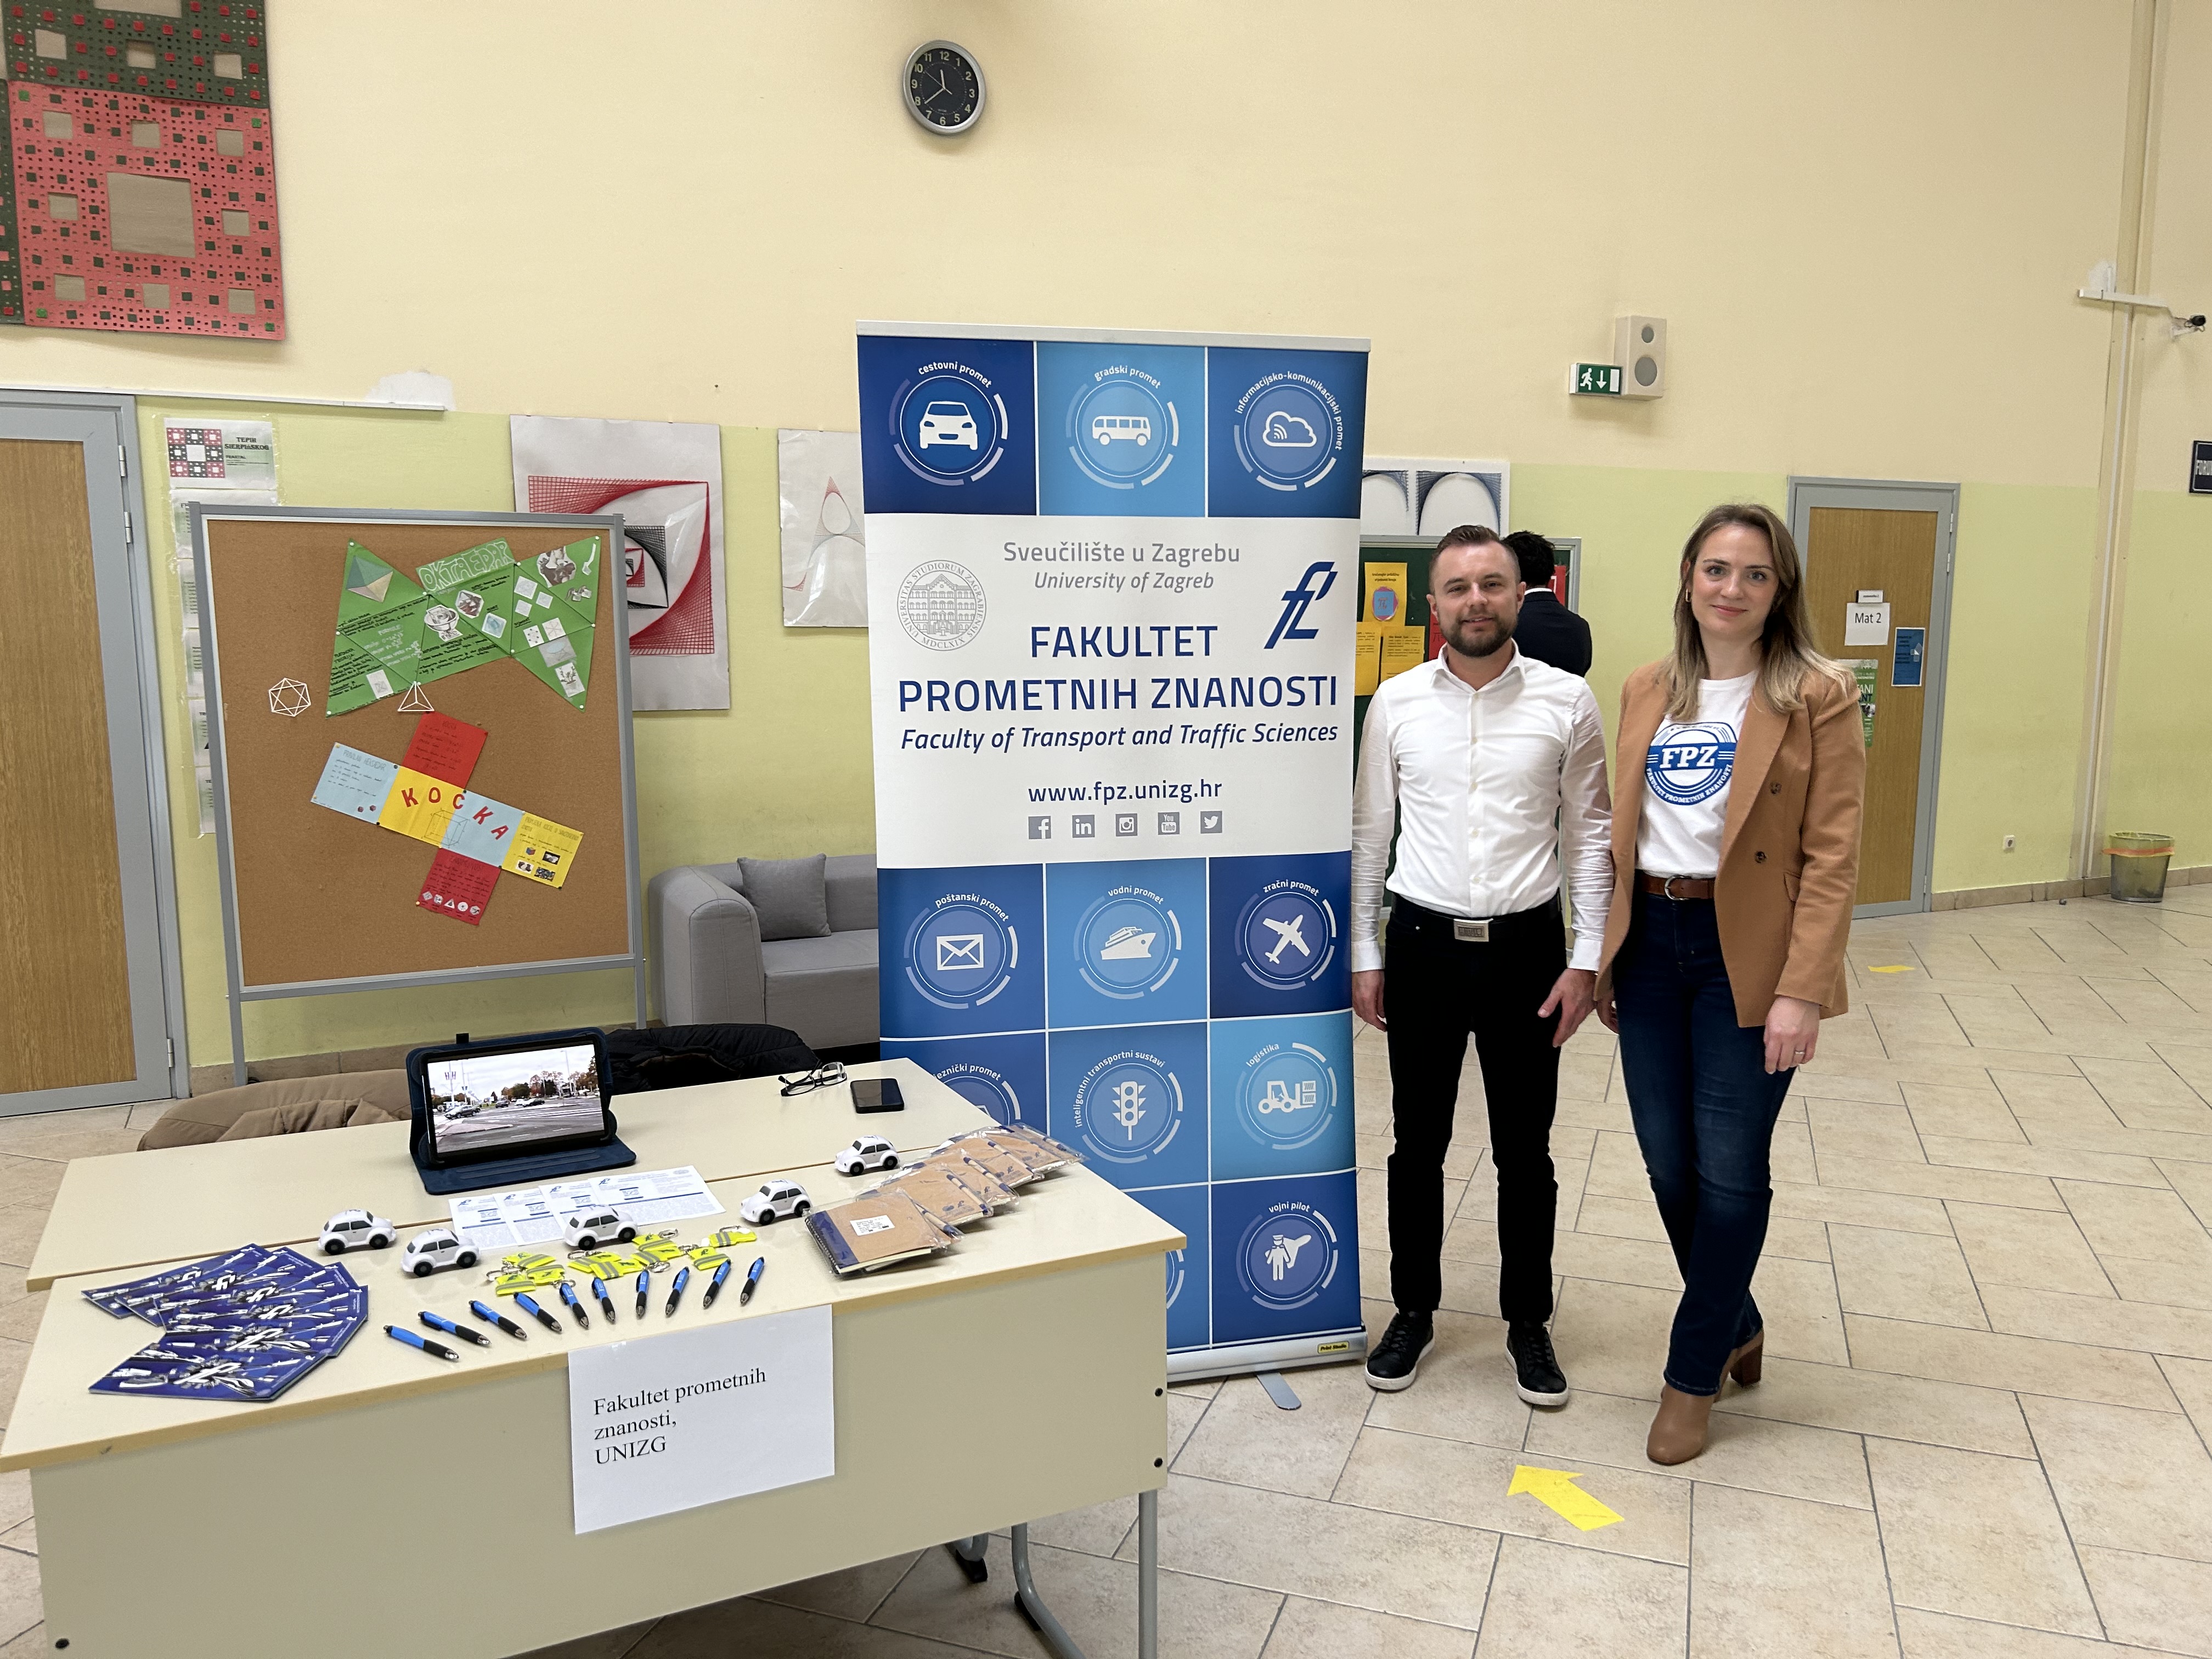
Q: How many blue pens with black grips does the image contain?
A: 10